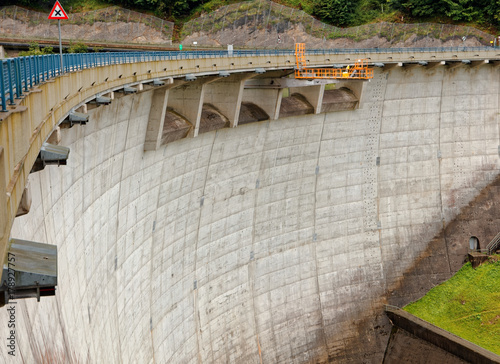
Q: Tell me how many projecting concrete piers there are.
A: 6